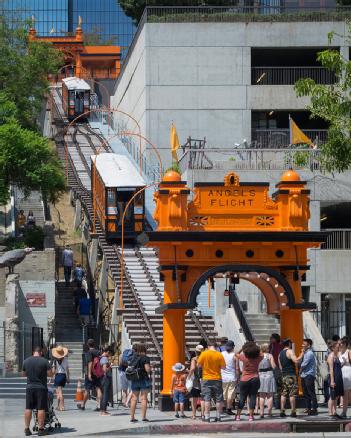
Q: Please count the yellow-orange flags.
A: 2